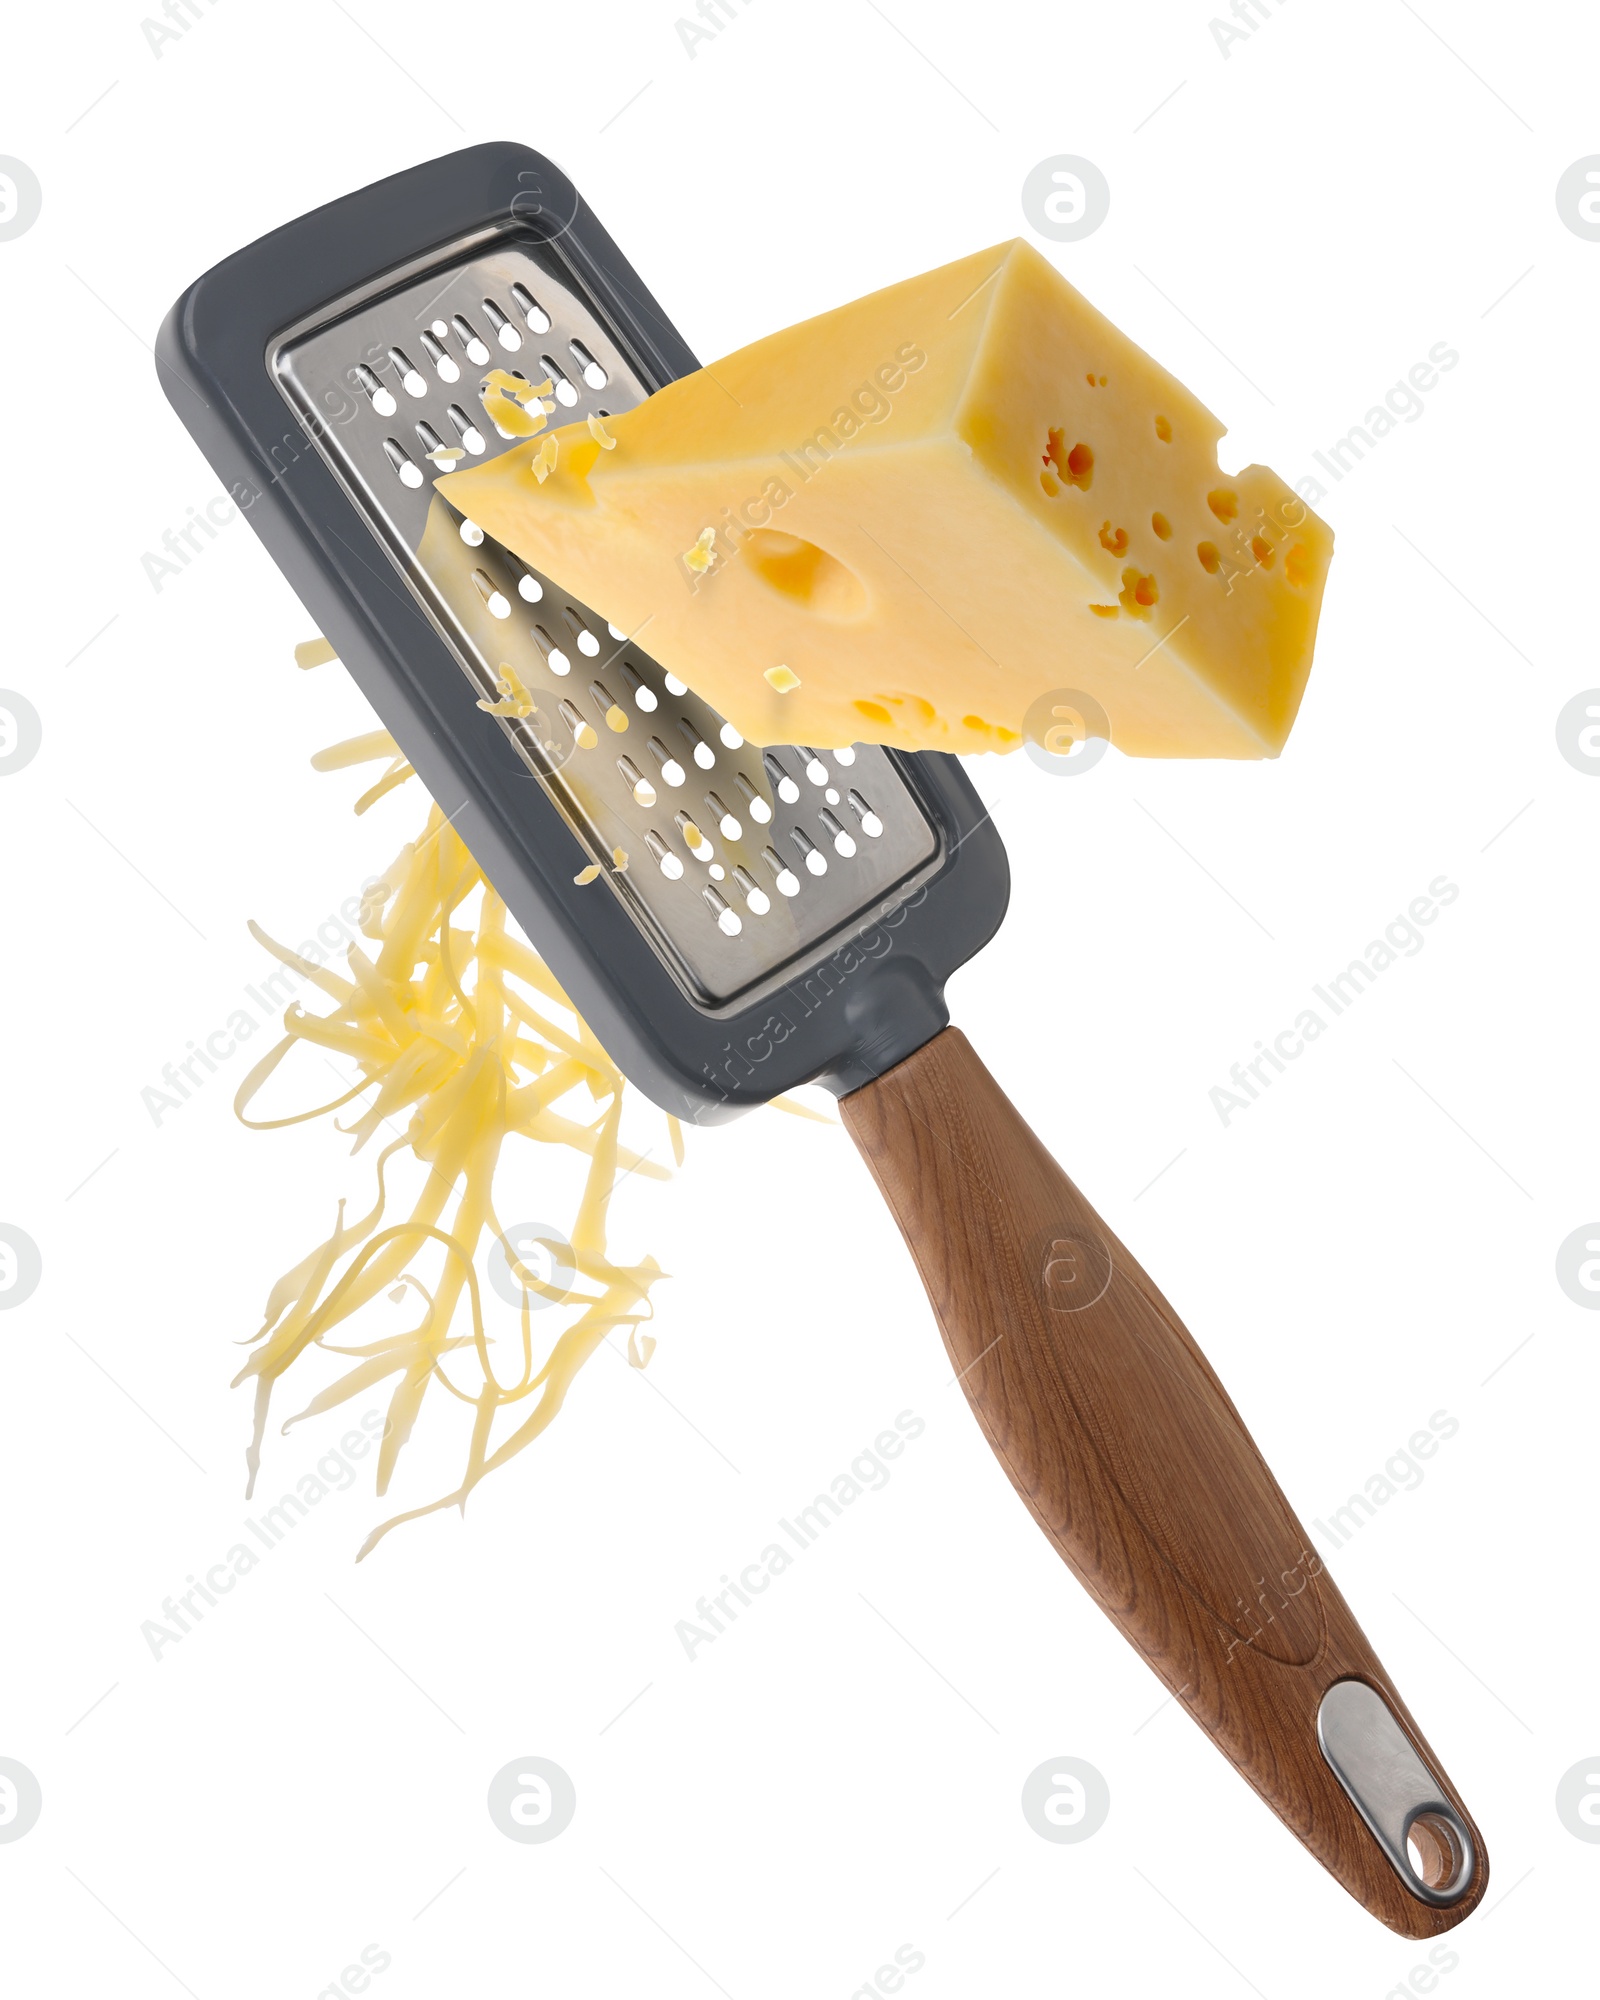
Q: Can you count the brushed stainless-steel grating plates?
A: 1